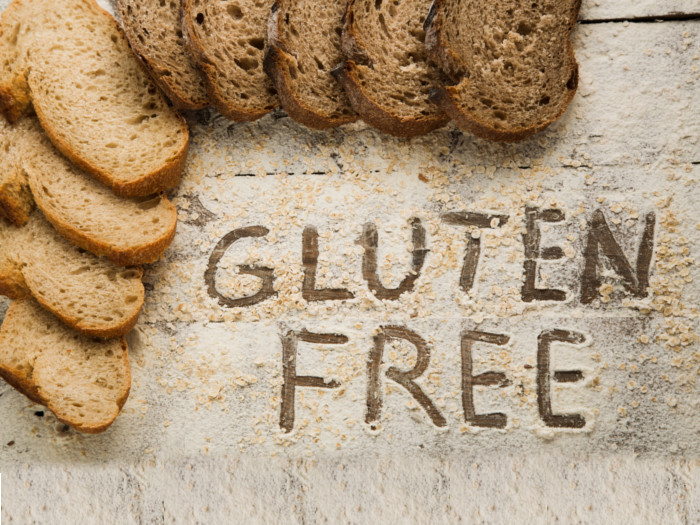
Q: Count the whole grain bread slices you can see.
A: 5